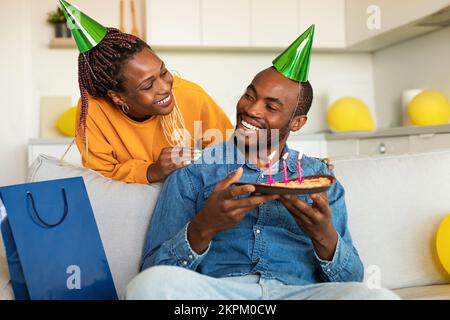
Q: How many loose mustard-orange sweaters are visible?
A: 1